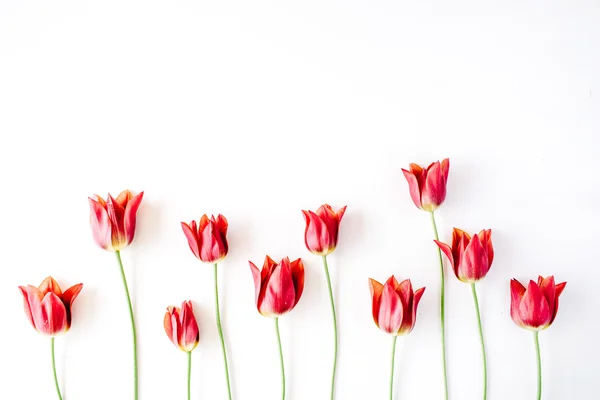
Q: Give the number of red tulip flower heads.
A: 10